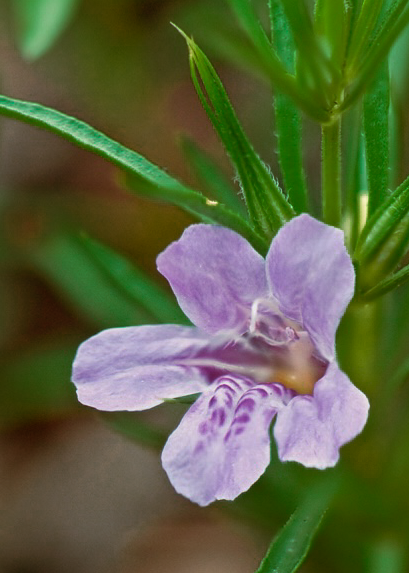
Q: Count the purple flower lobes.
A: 5